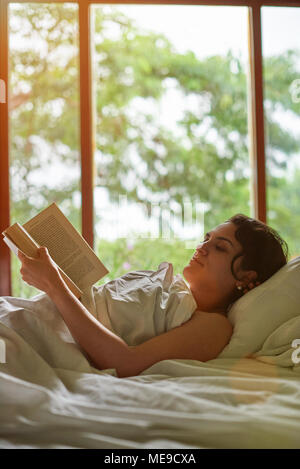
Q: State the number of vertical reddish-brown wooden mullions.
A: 3